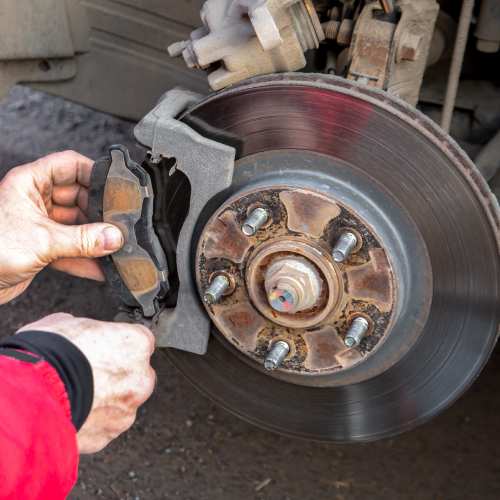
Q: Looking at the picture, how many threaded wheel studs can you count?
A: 5